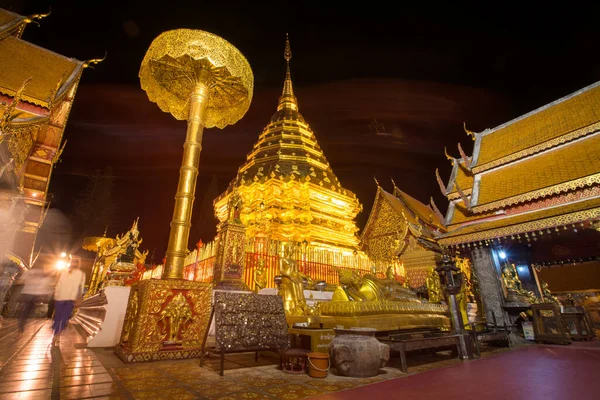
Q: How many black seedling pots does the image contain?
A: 0